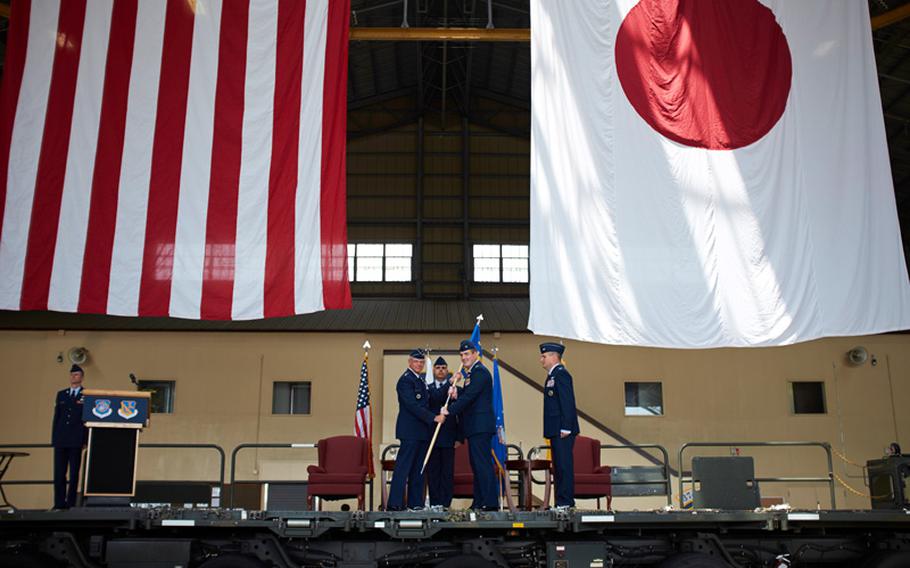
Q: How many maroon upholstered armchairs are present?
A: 3